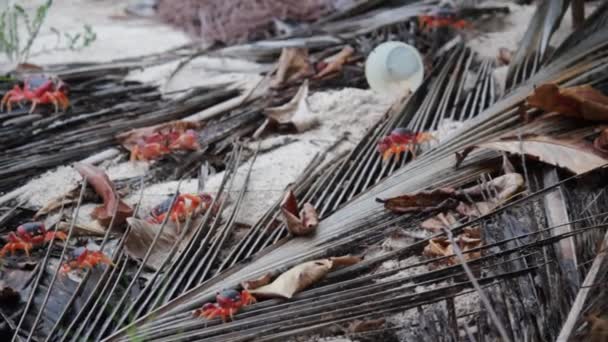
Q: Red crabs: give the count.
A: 8